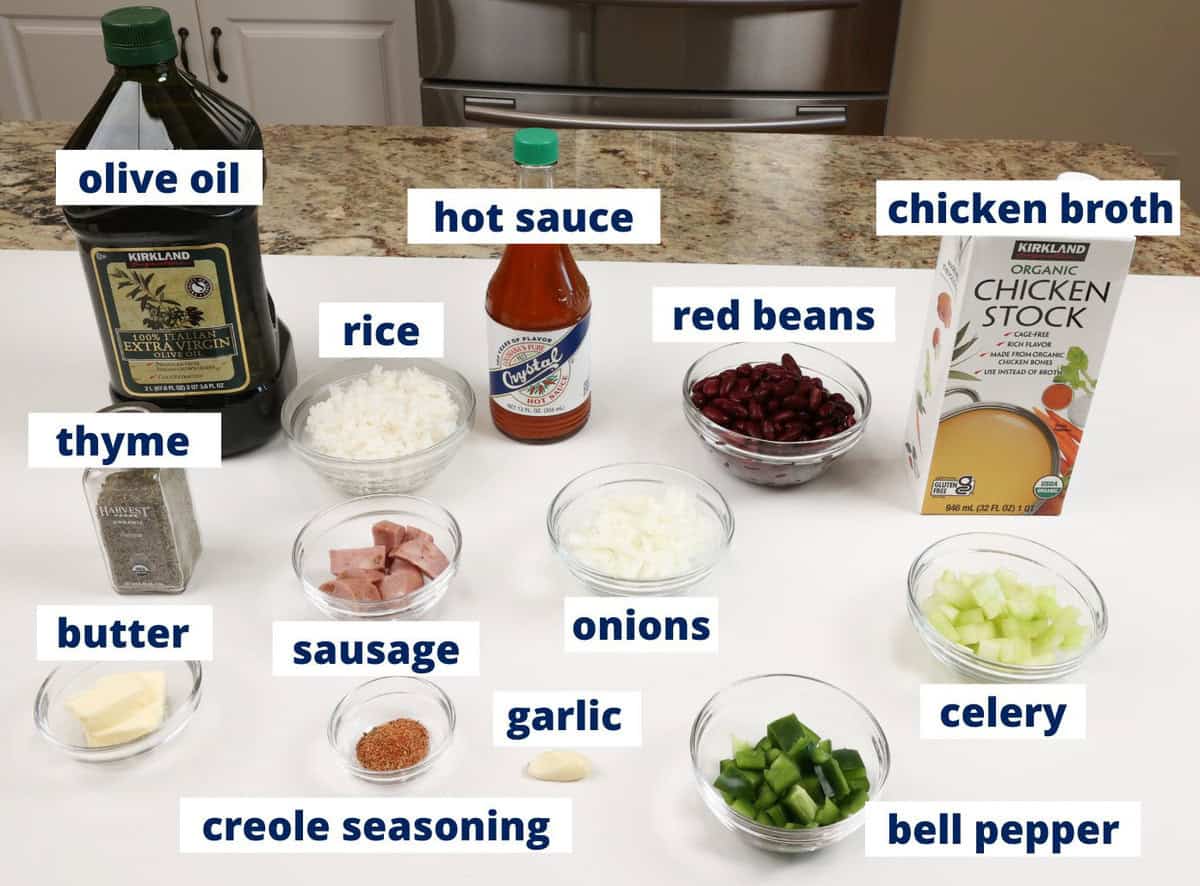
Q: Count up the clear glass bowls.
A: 8